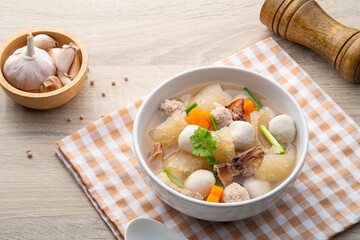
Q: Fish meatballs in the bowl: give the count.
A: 5